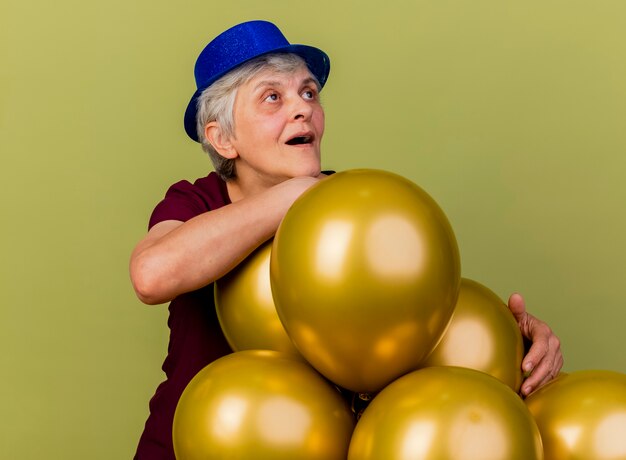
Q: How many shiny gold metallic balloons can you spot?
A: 6